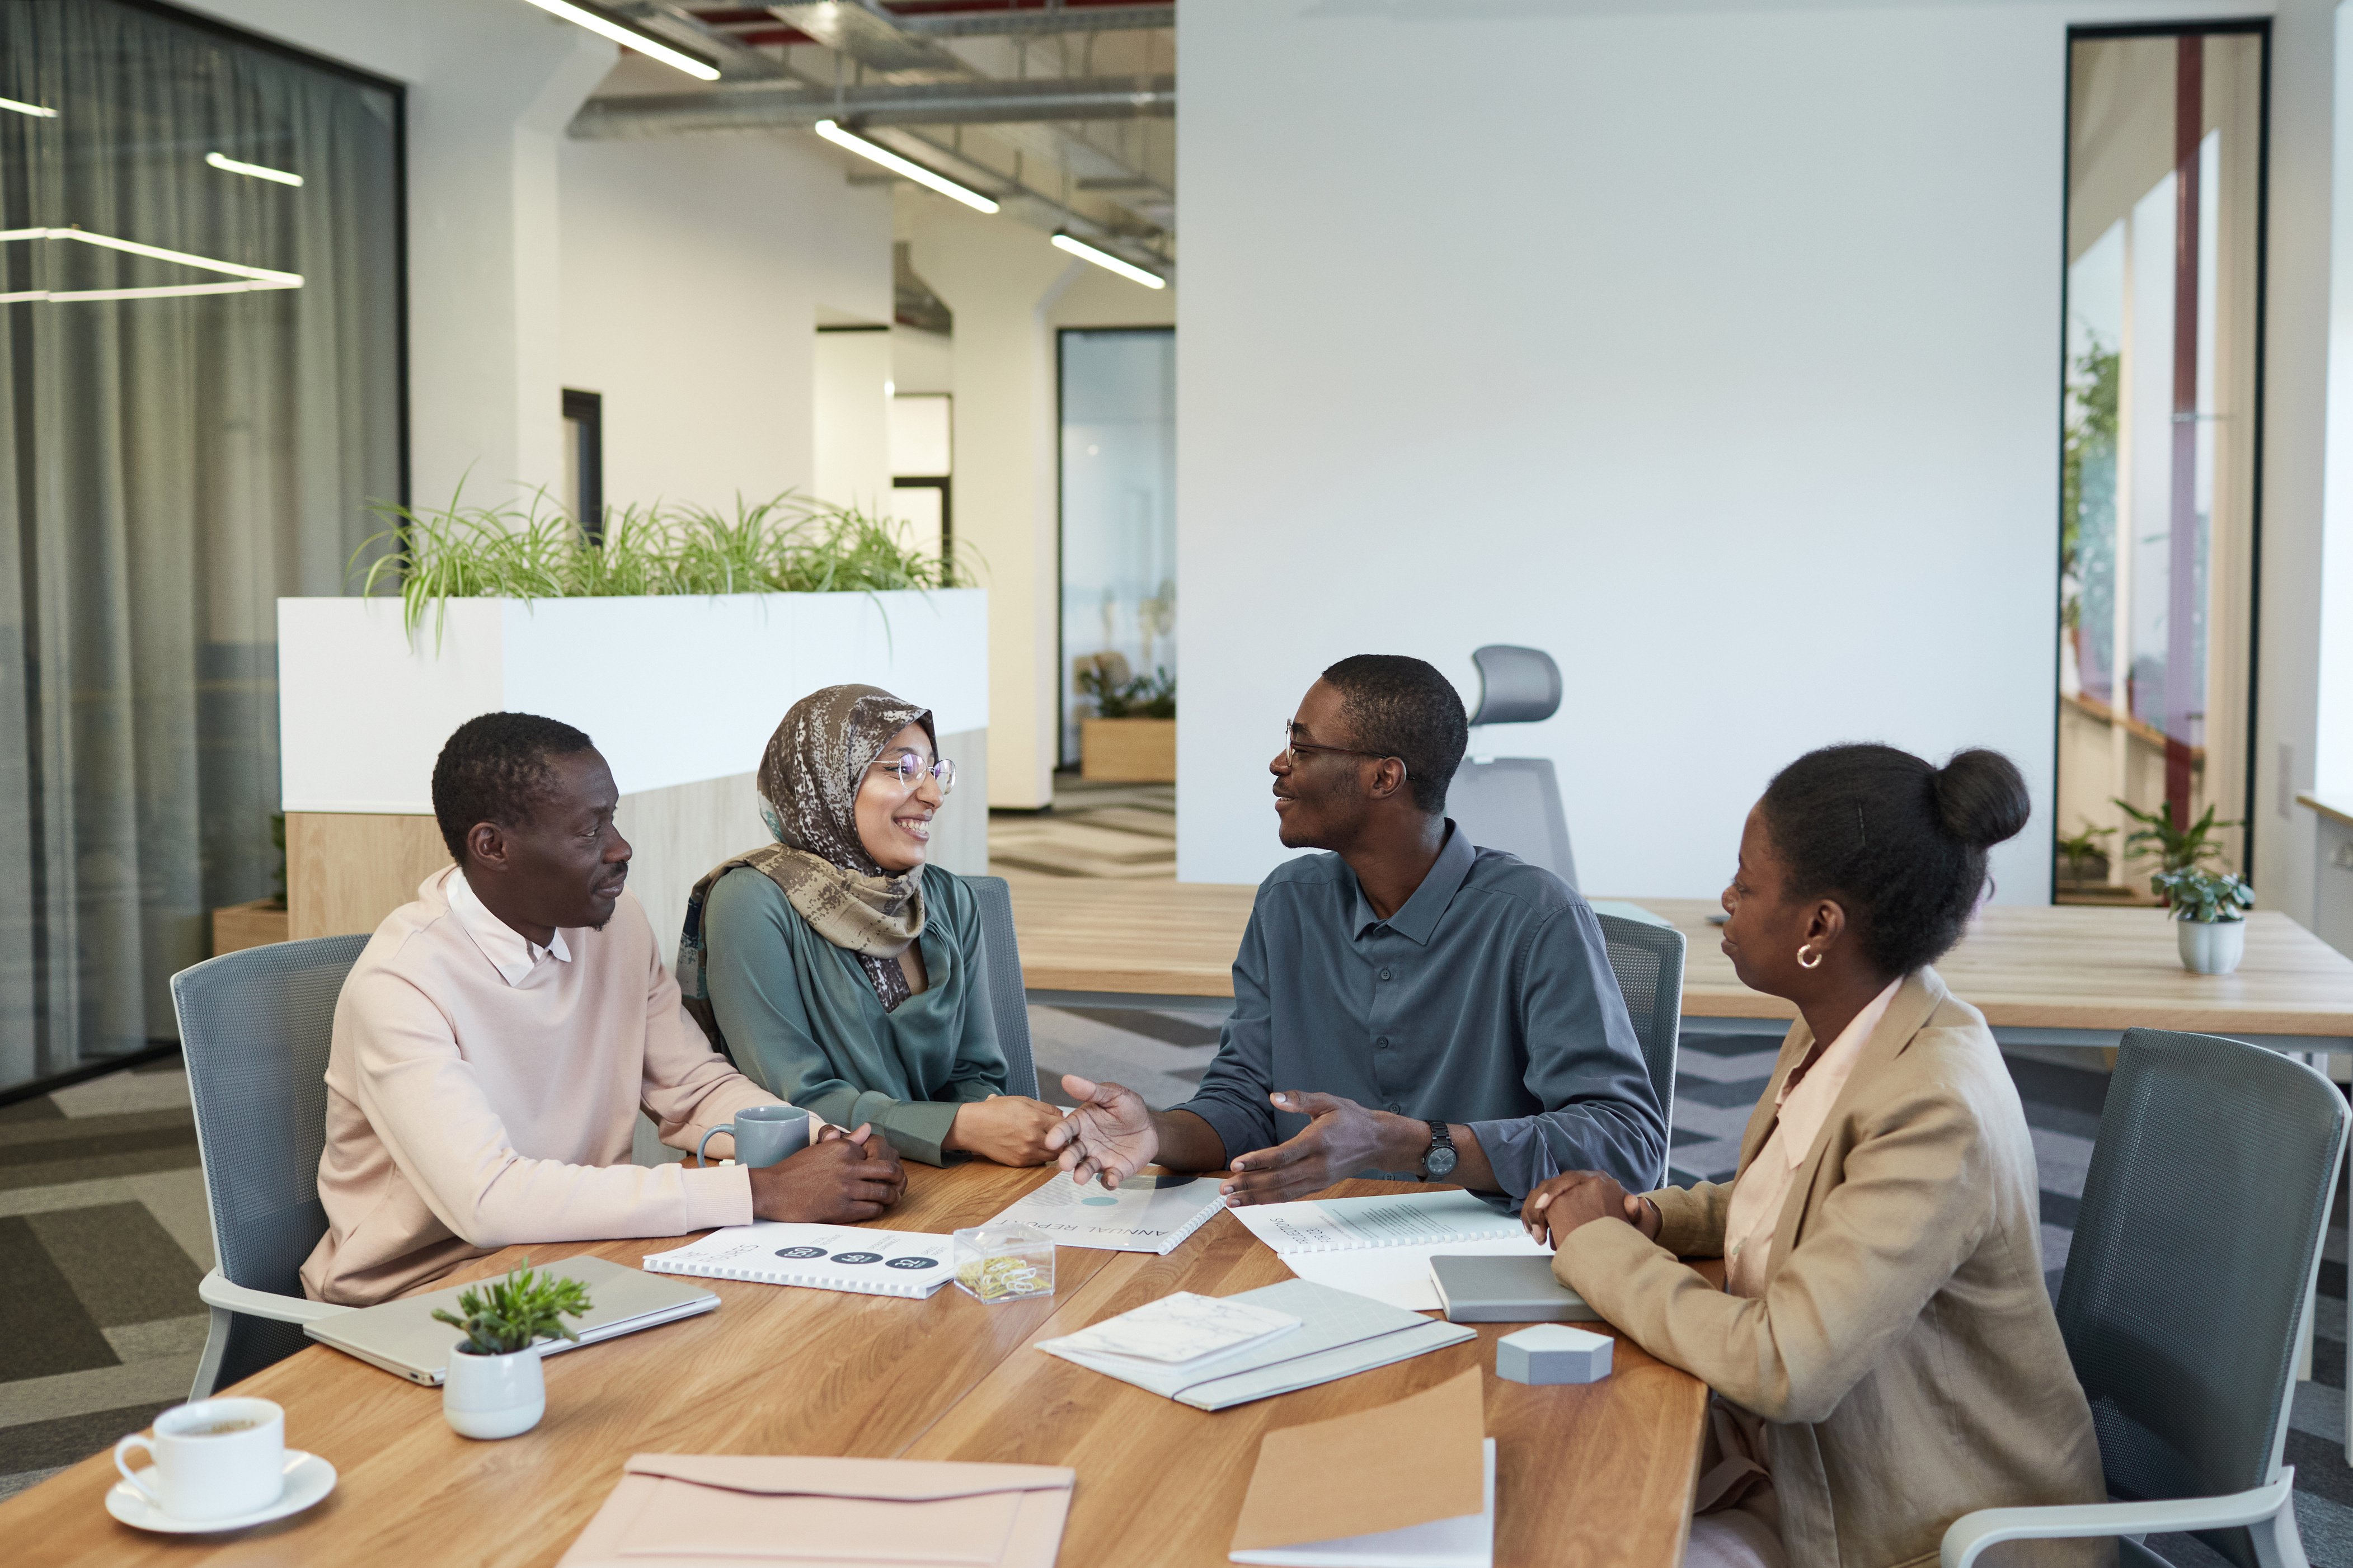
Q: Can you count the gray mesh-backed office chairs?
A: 5